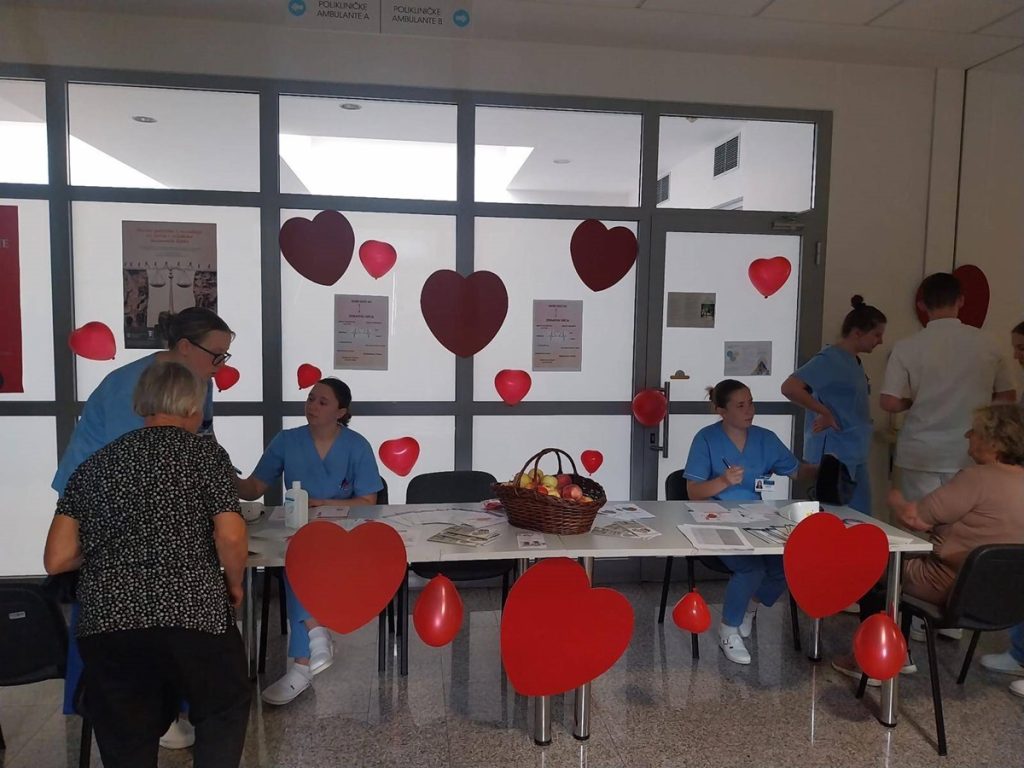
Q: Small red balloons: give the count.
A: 12